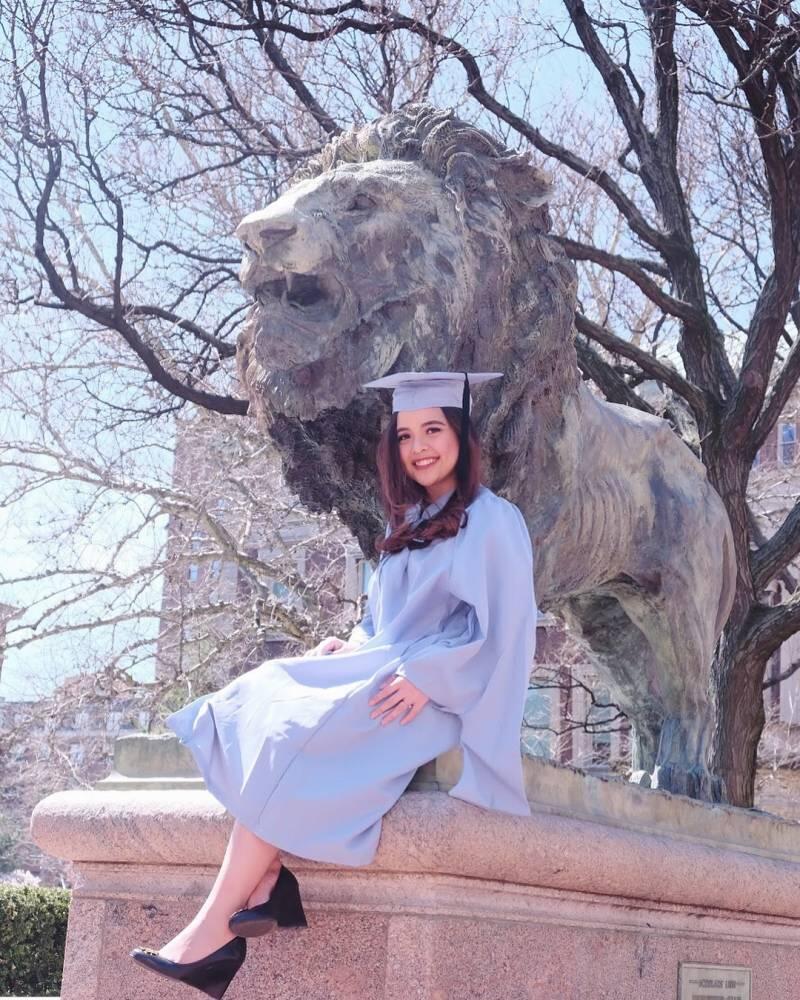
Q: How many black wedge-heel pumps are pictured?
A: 2